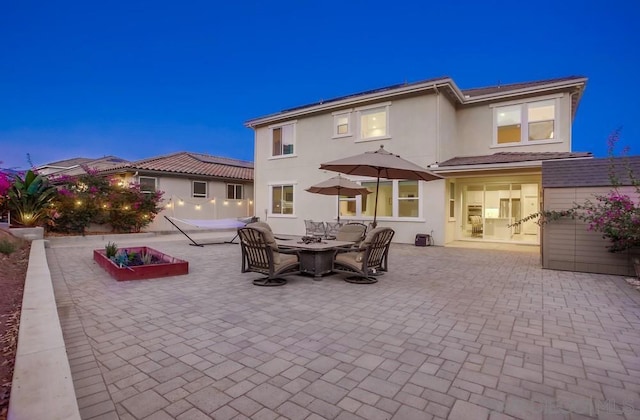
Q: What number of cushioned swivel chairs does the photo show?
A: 4